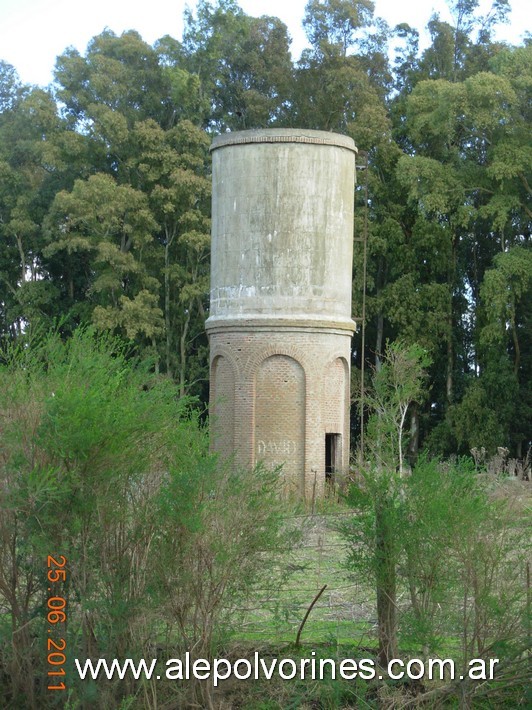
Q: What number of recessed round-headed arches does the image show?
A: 3